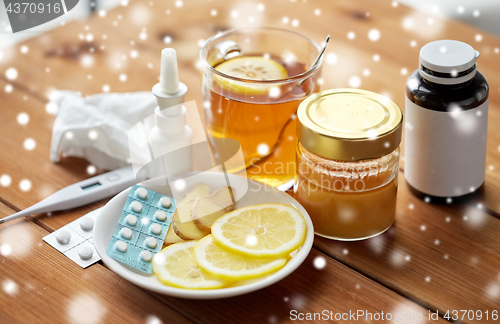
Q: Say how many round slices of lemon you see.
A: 4